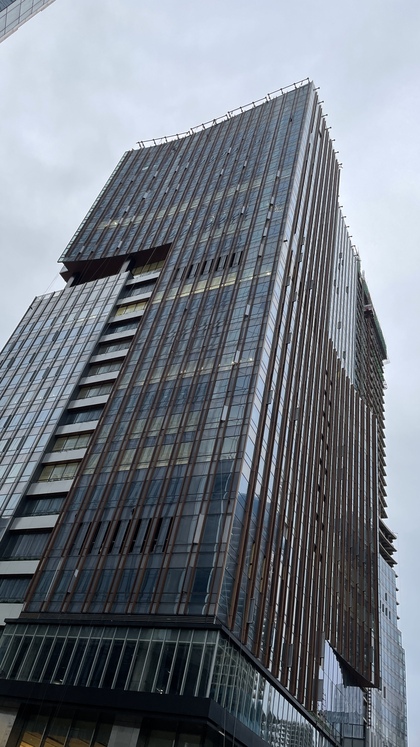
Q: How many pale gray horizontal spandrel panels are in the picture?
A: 13